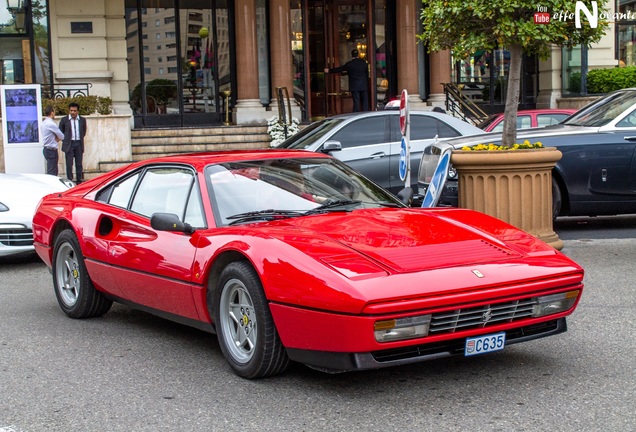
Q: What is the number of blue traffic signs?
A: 2